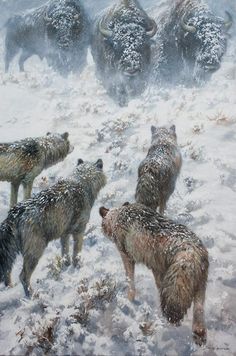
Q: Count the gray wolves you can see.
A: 4